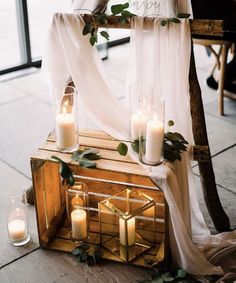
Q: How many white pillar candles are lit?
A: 6